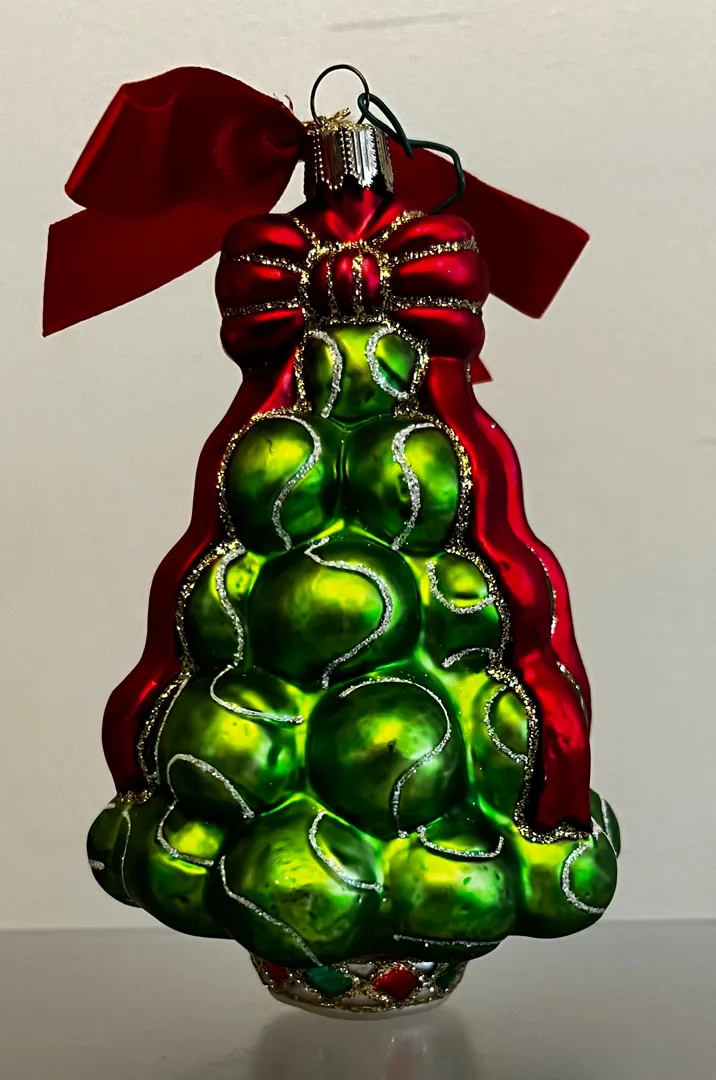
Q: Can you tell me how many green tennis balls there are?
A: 15